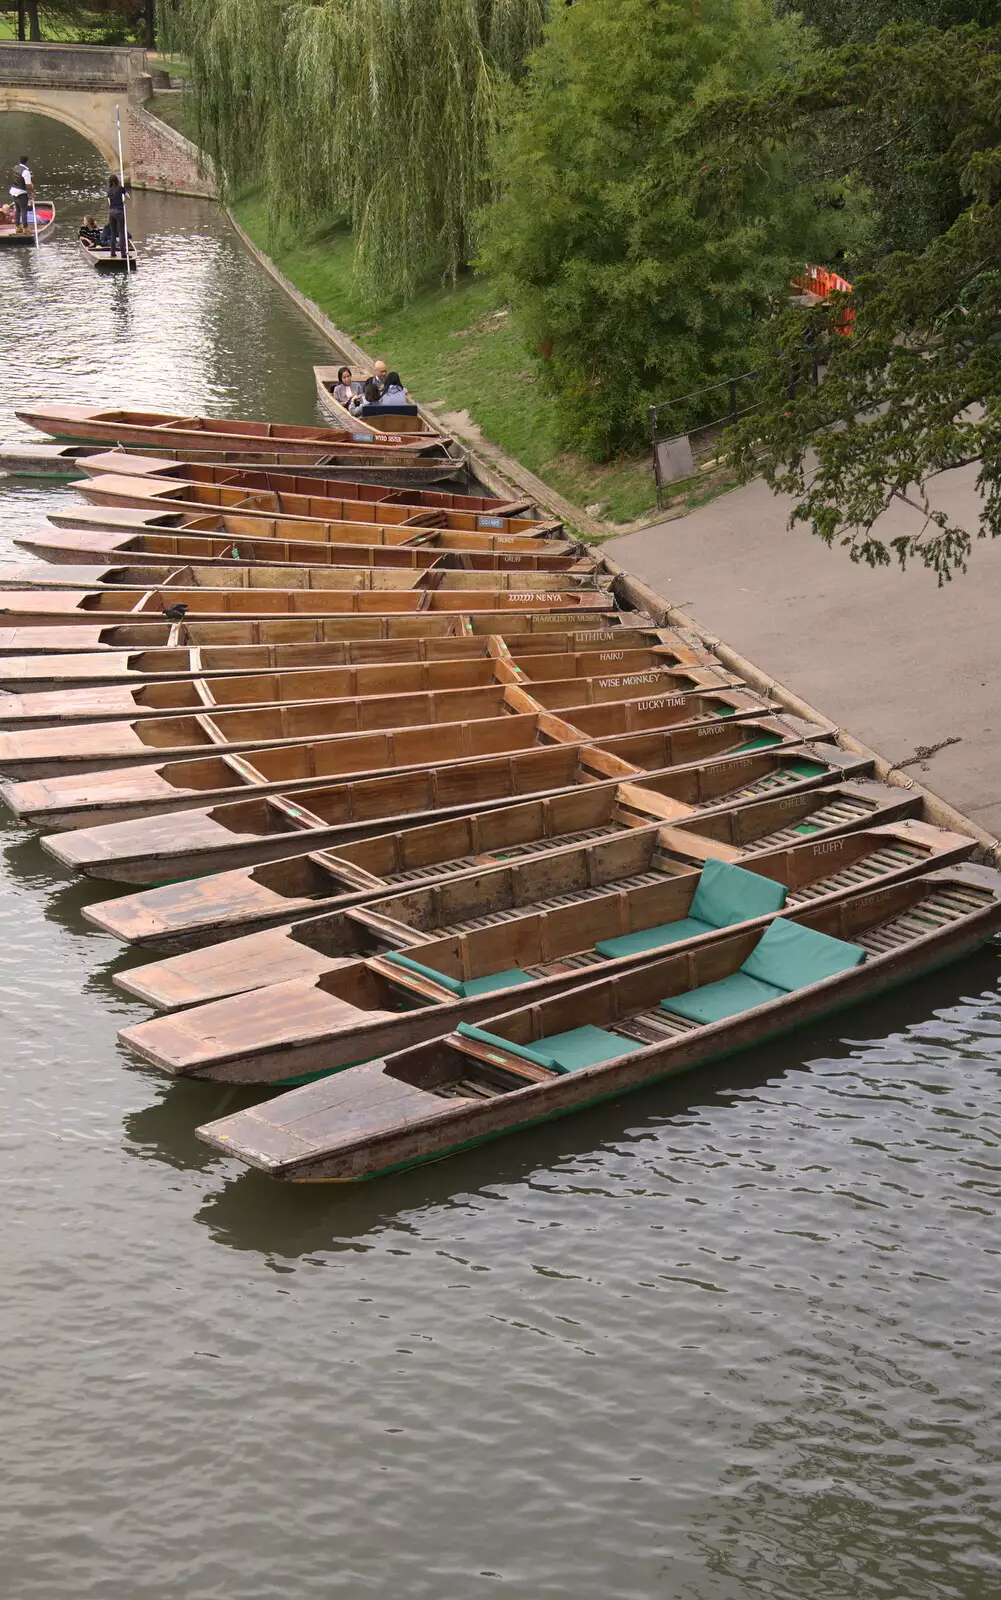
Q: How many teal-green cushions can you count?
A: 8